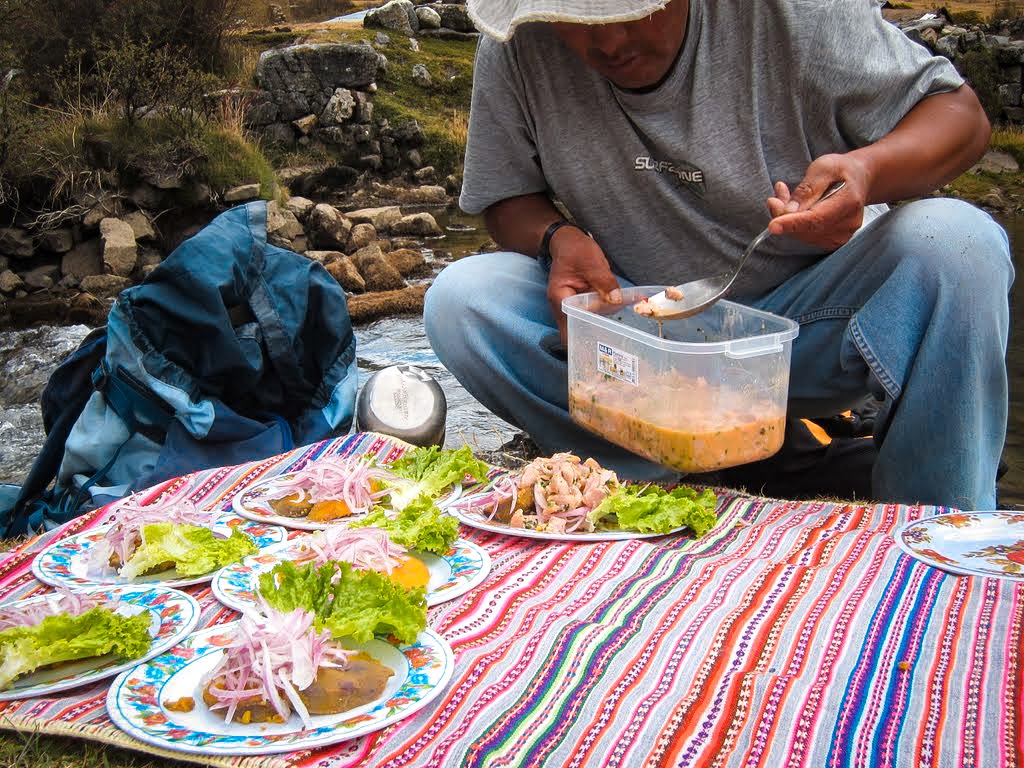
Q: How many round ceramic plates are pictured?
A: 7